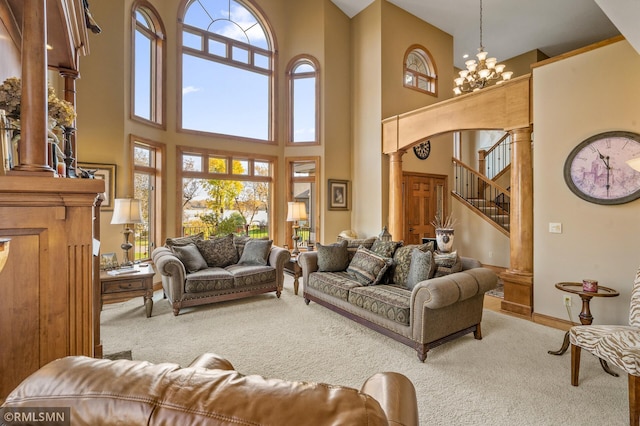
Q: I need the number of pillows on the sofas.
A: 12